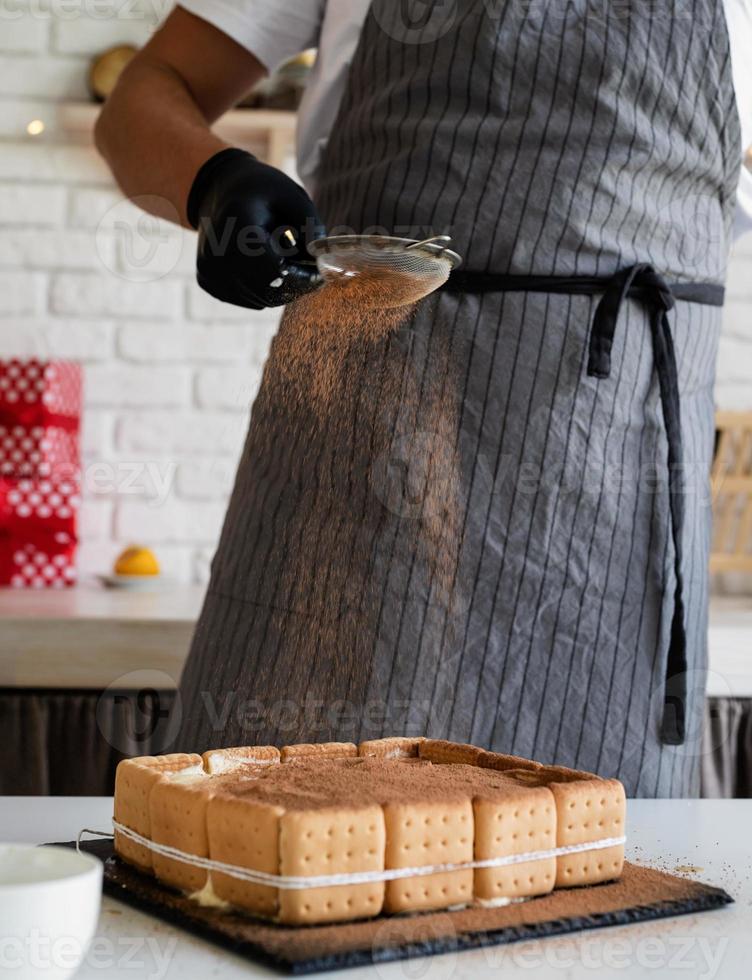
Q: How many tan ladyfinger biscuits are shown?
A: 14